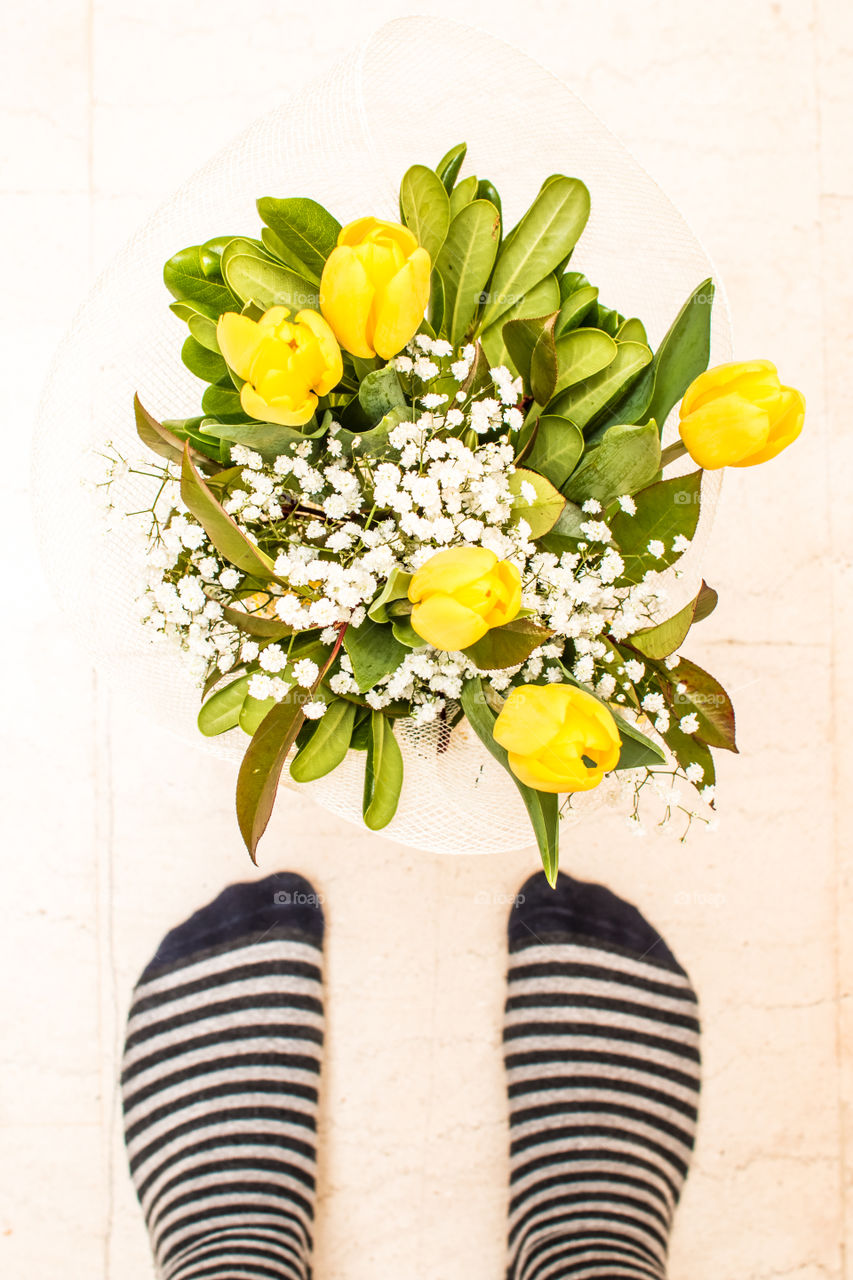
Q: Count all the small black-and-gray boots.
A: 0